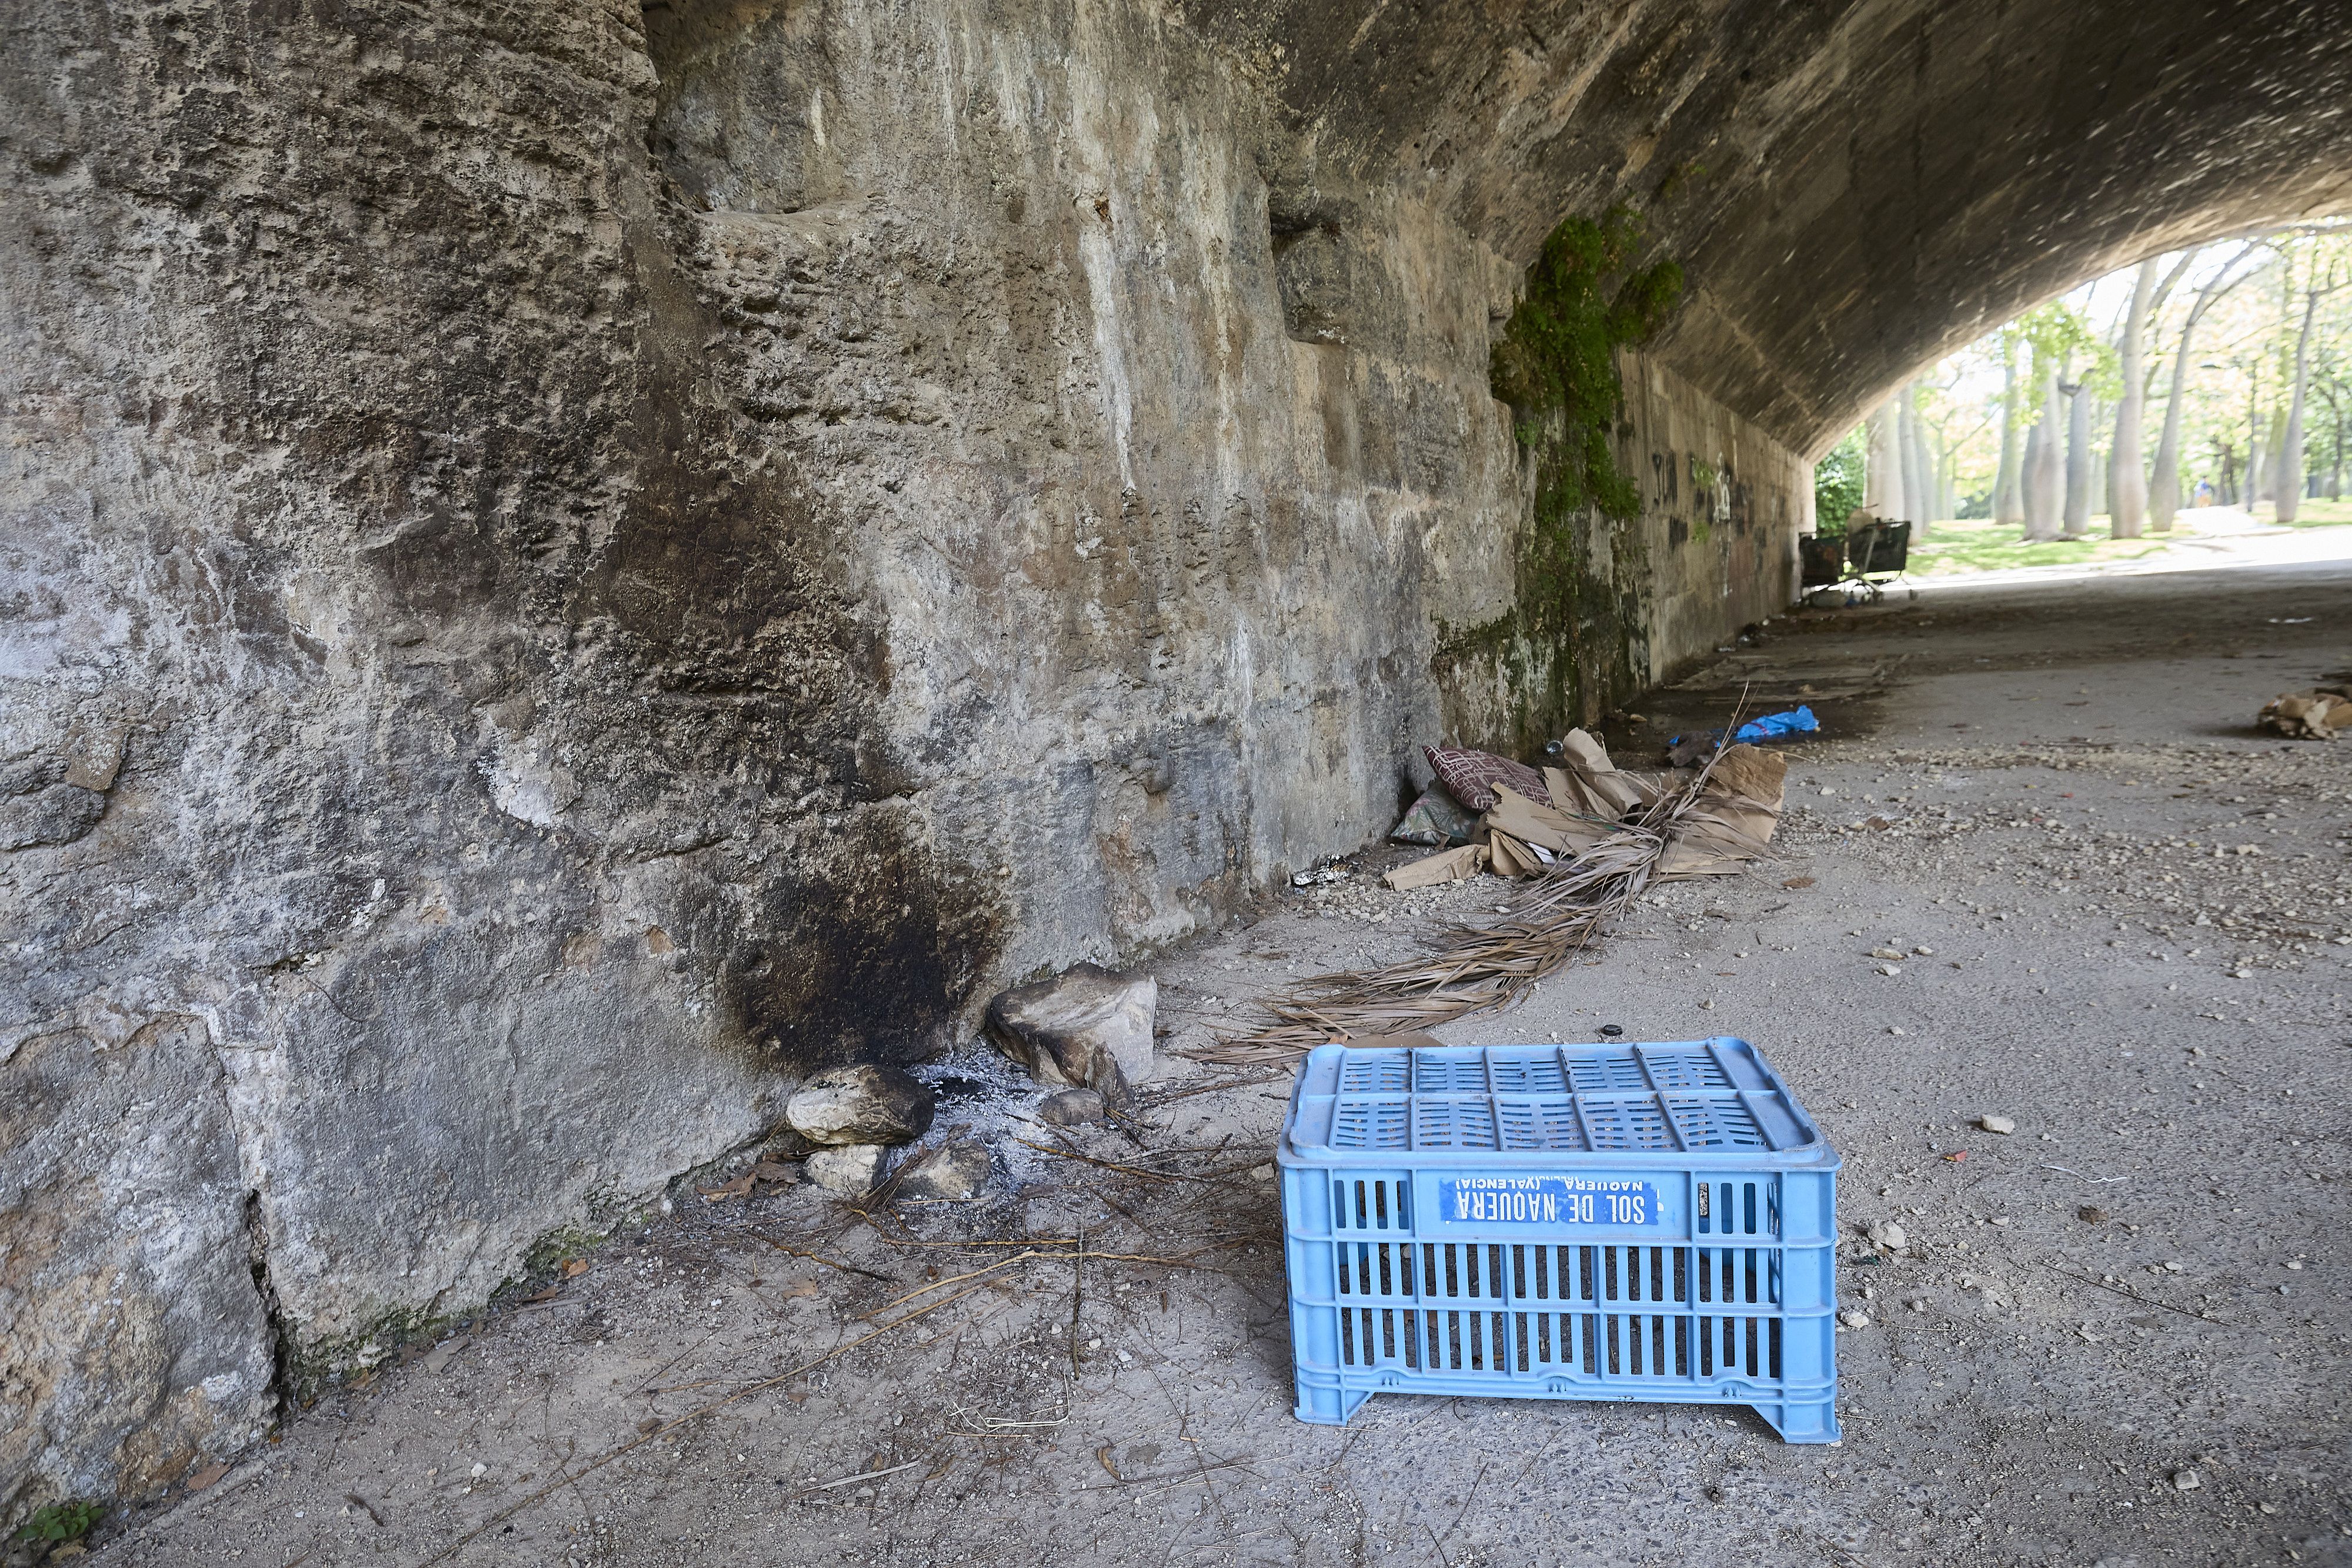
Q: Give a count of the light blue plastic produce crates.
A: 1